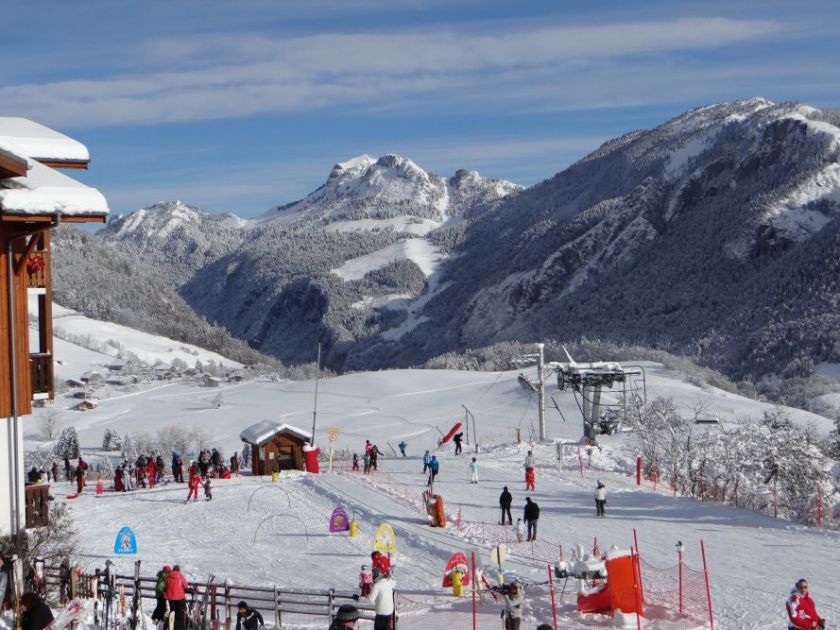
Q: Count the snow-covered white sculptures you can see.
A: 0